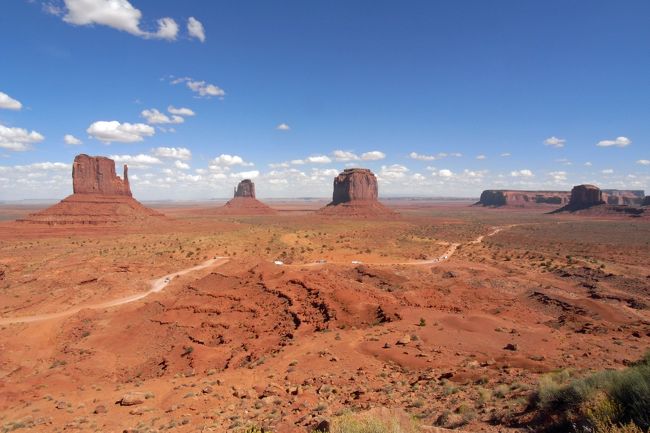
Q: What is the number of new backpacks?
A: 0